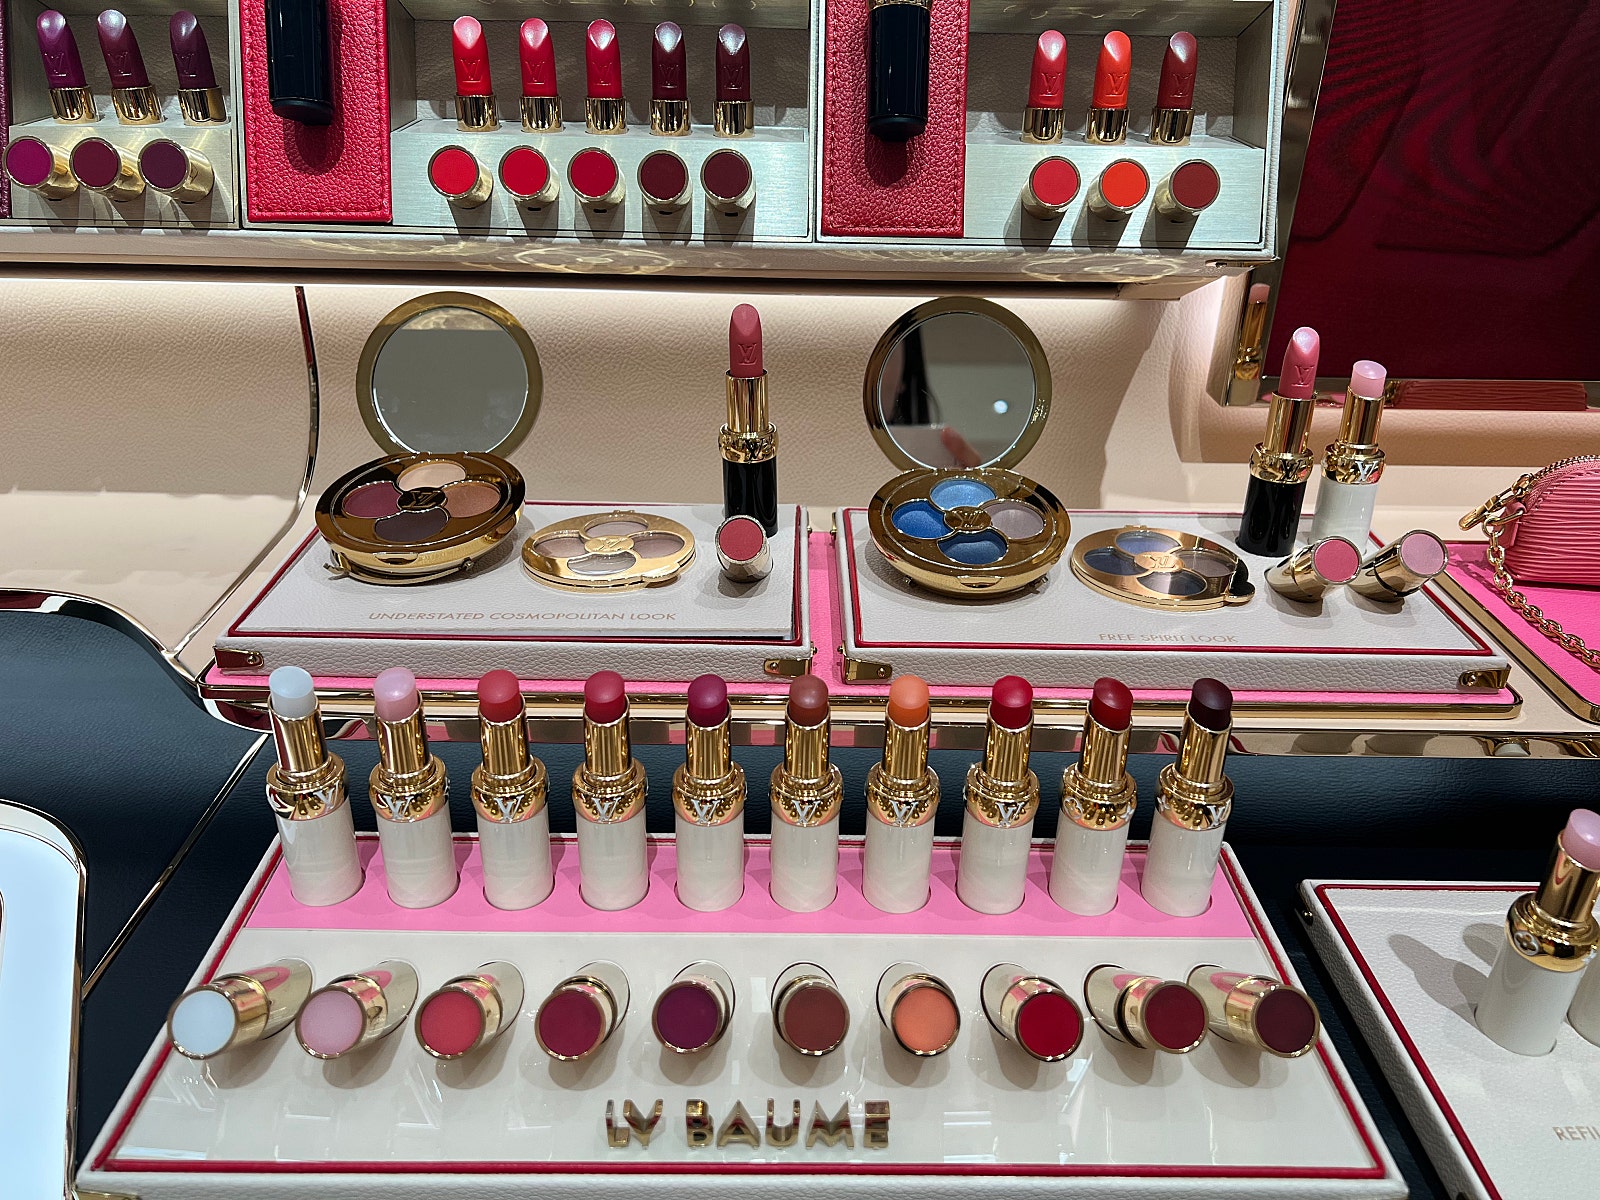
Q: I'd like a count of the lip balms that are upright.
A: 12